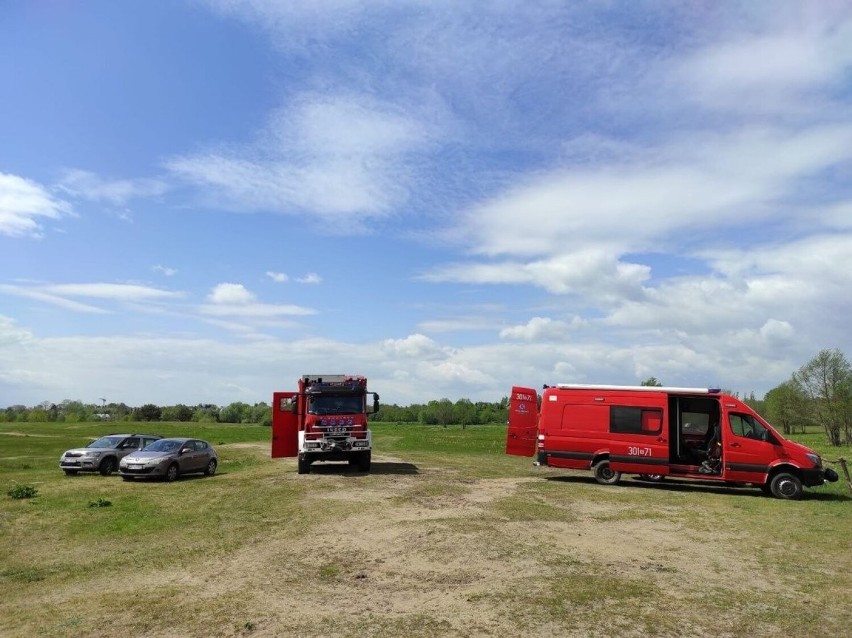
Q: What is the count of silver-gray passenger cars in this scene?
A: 2